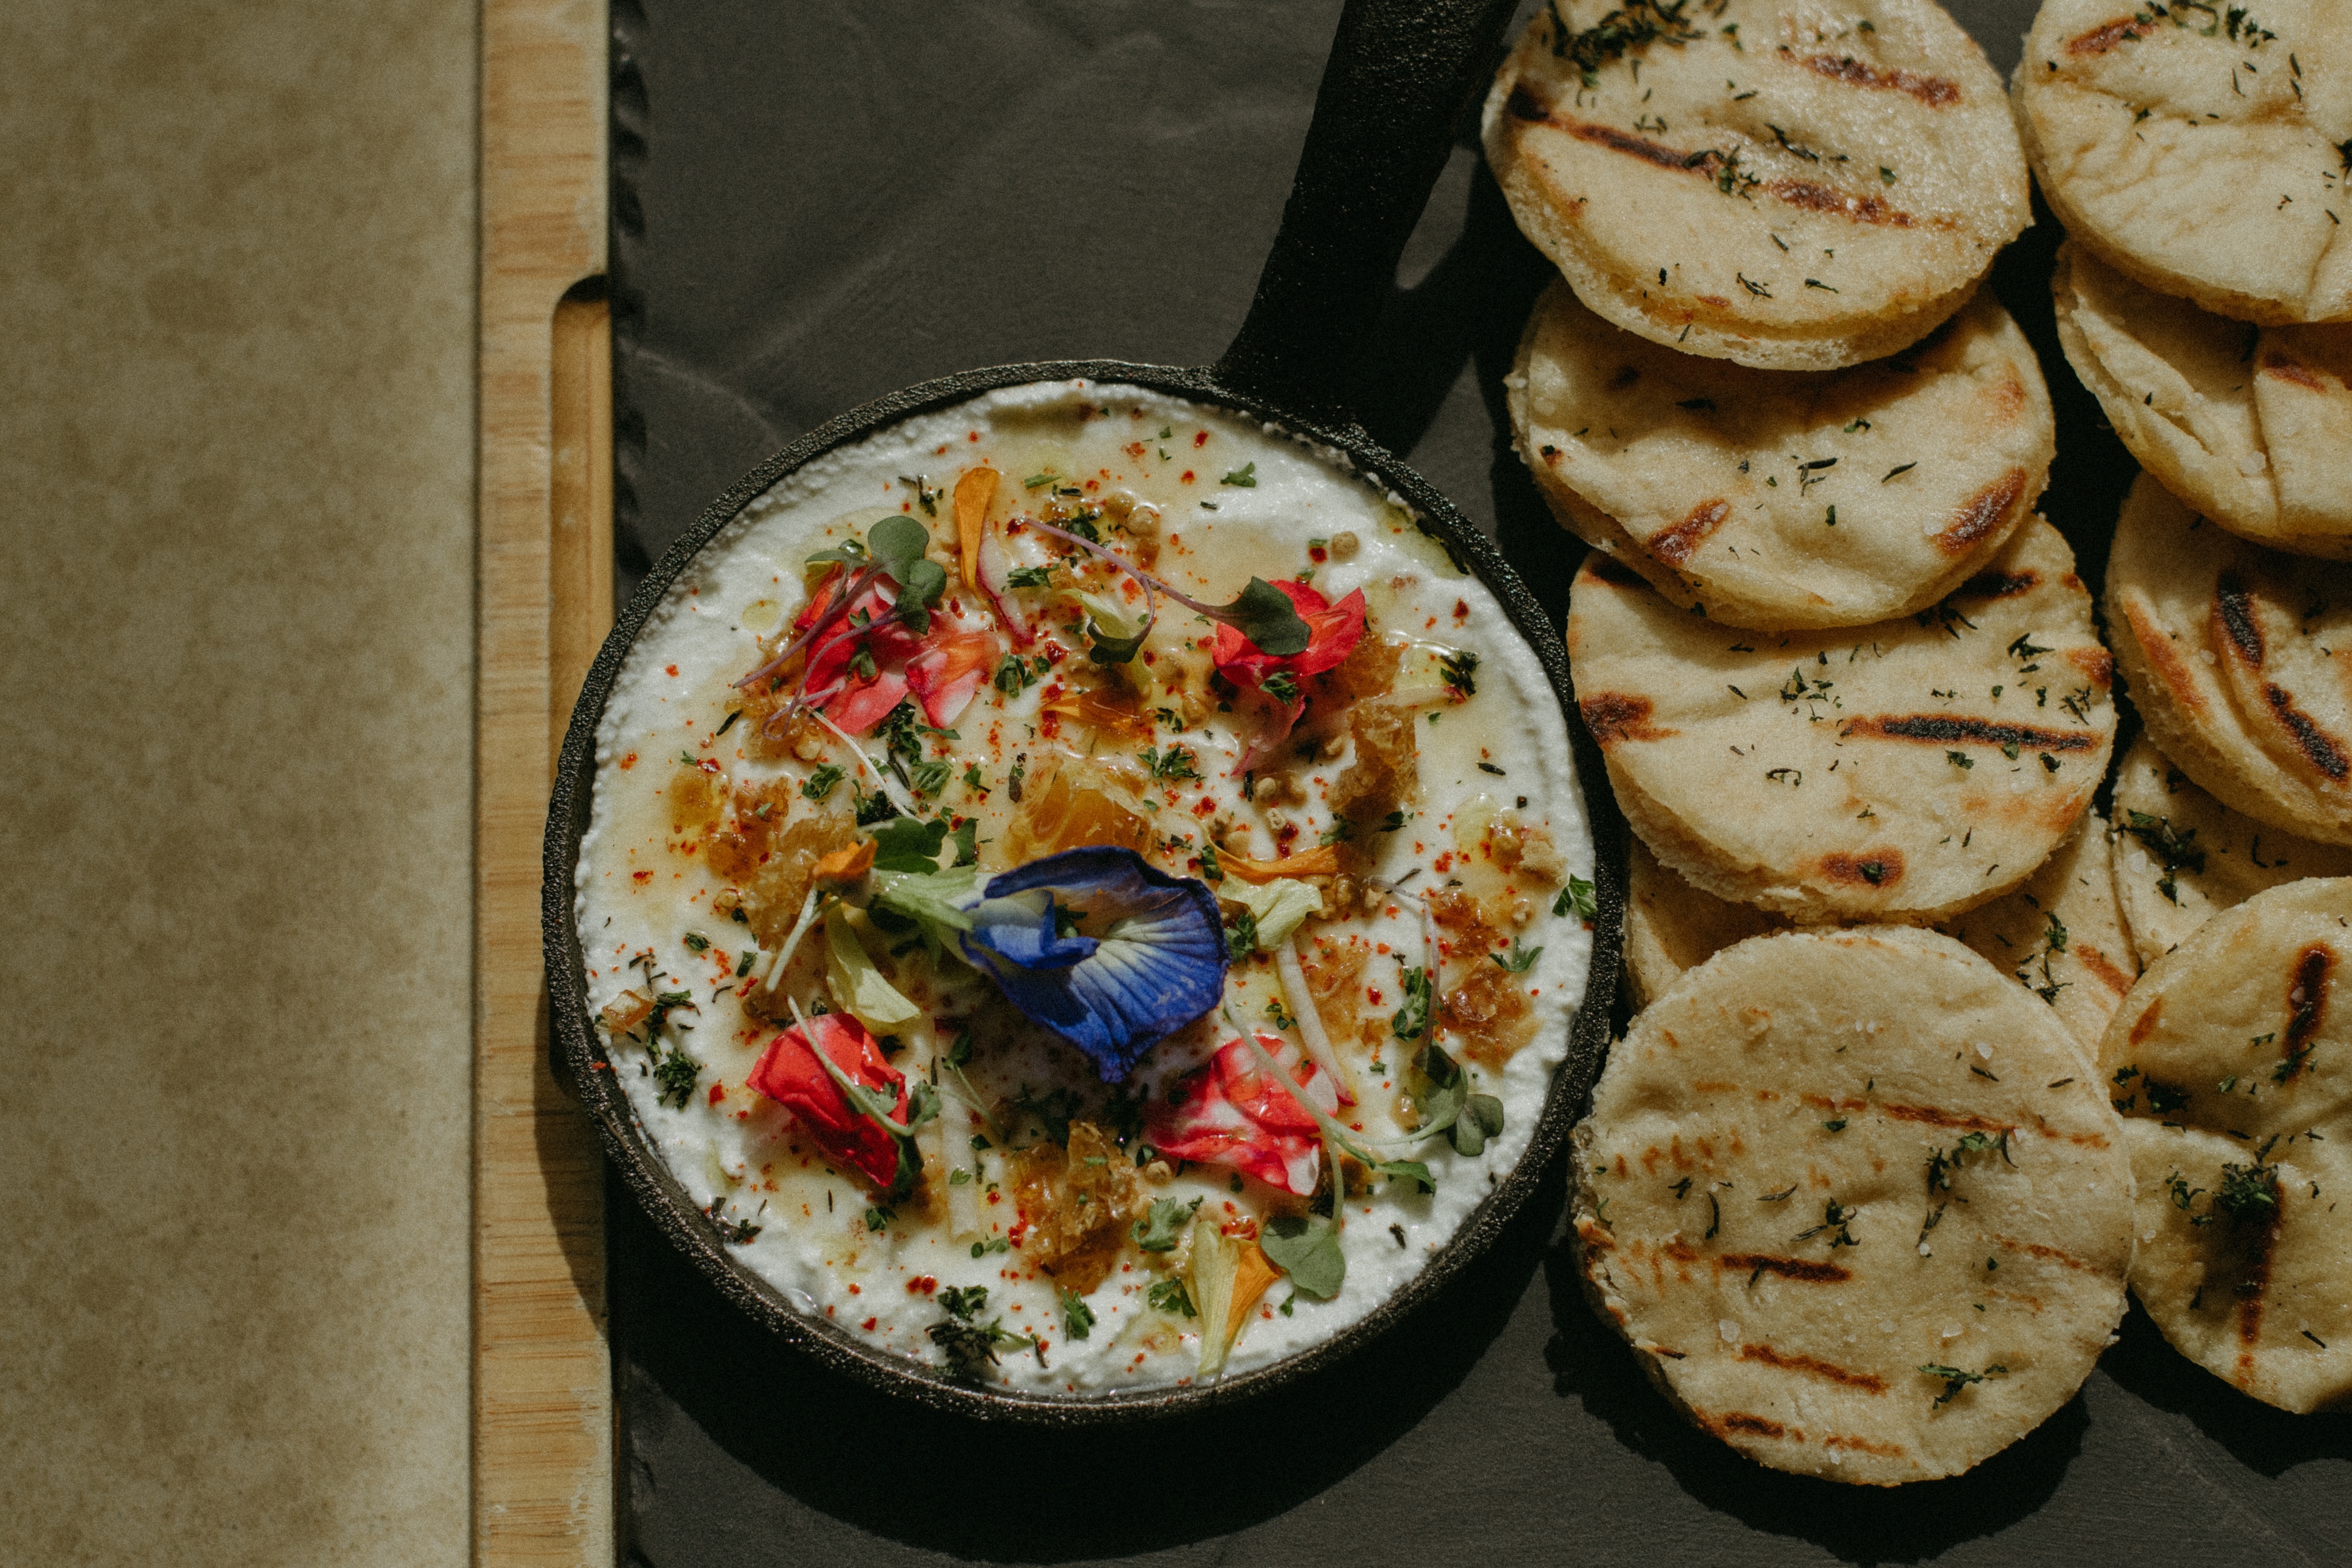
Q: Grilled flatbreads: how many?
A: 10